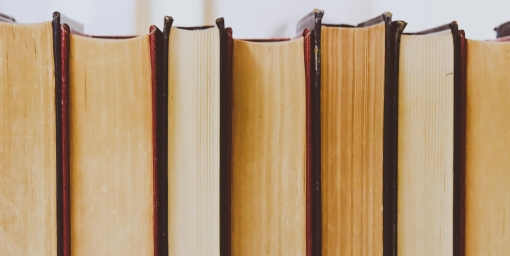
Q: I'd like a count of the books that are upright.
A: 7